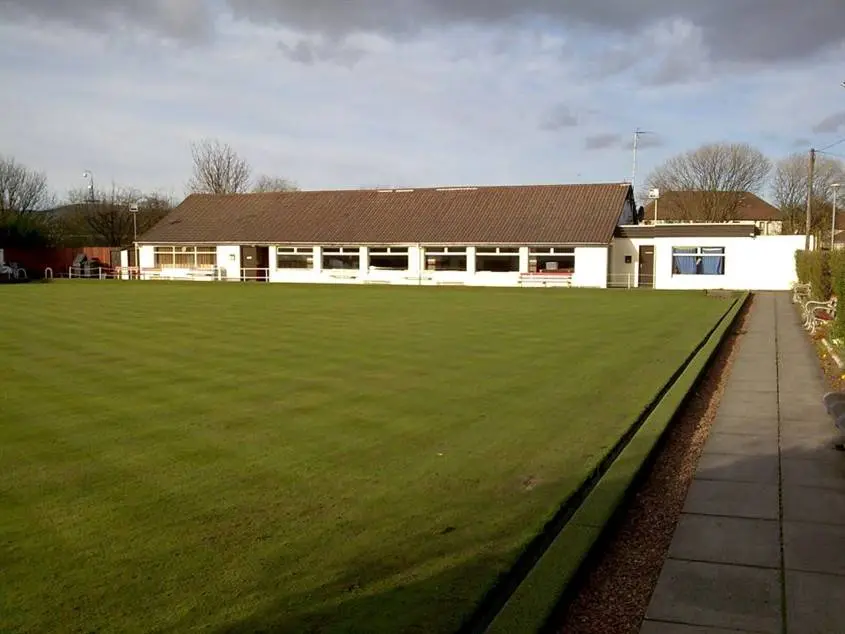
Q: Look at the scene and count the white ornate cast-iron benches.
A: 2